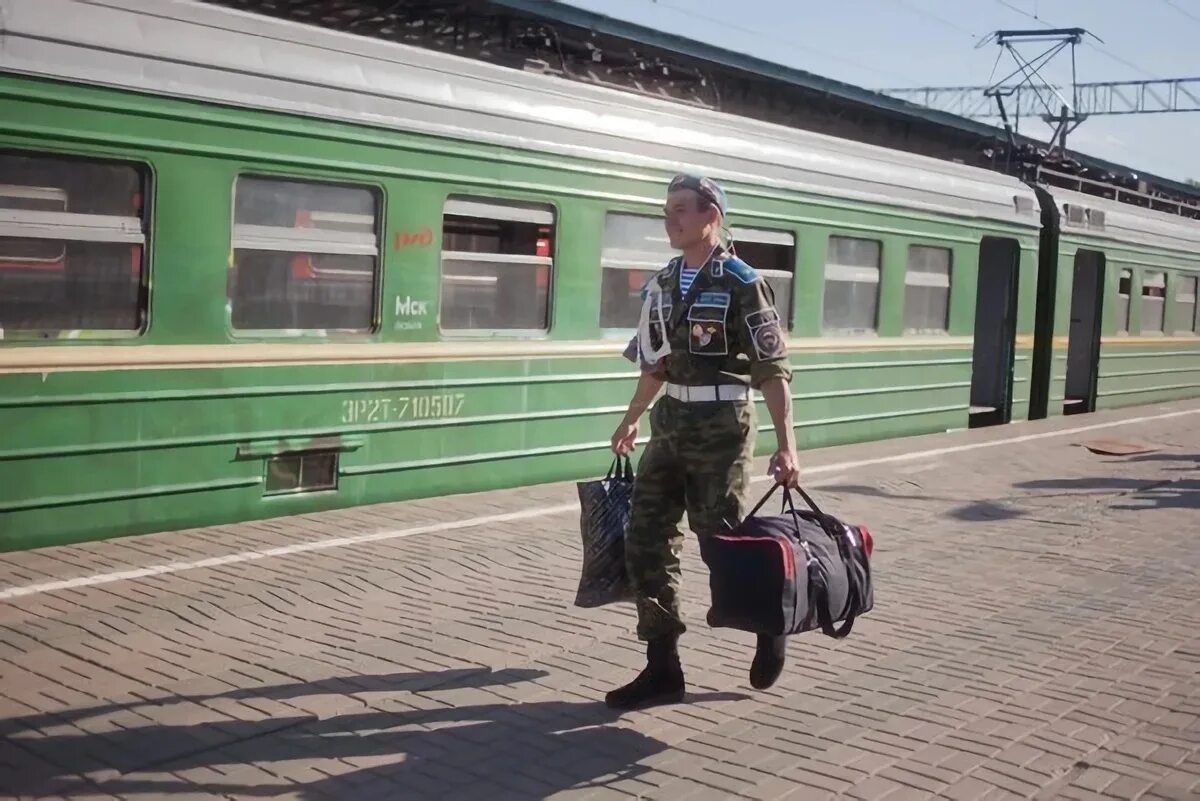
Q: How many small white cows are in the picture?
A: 0